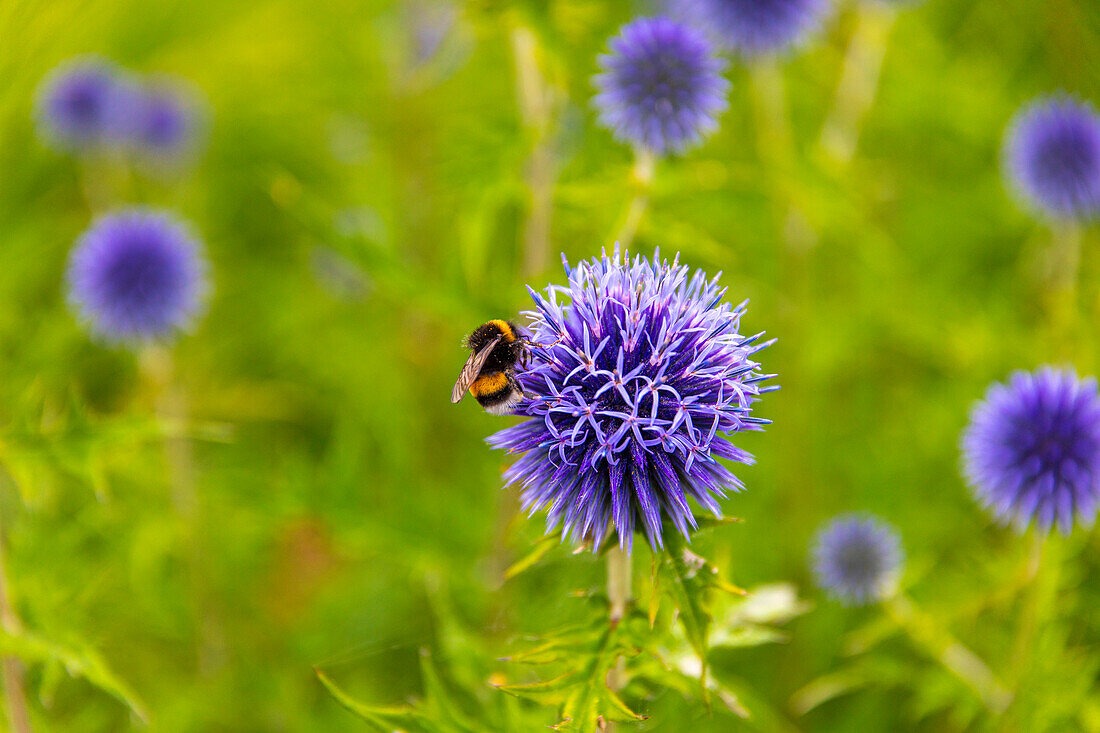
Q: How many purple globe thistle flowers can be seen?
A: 9